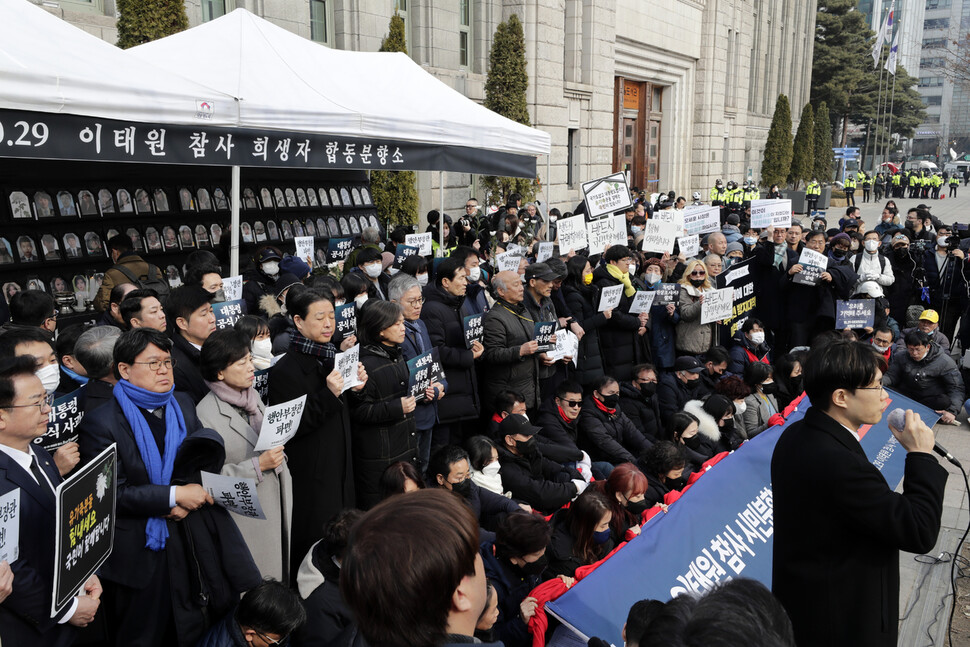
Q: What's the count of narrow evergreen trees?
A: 6